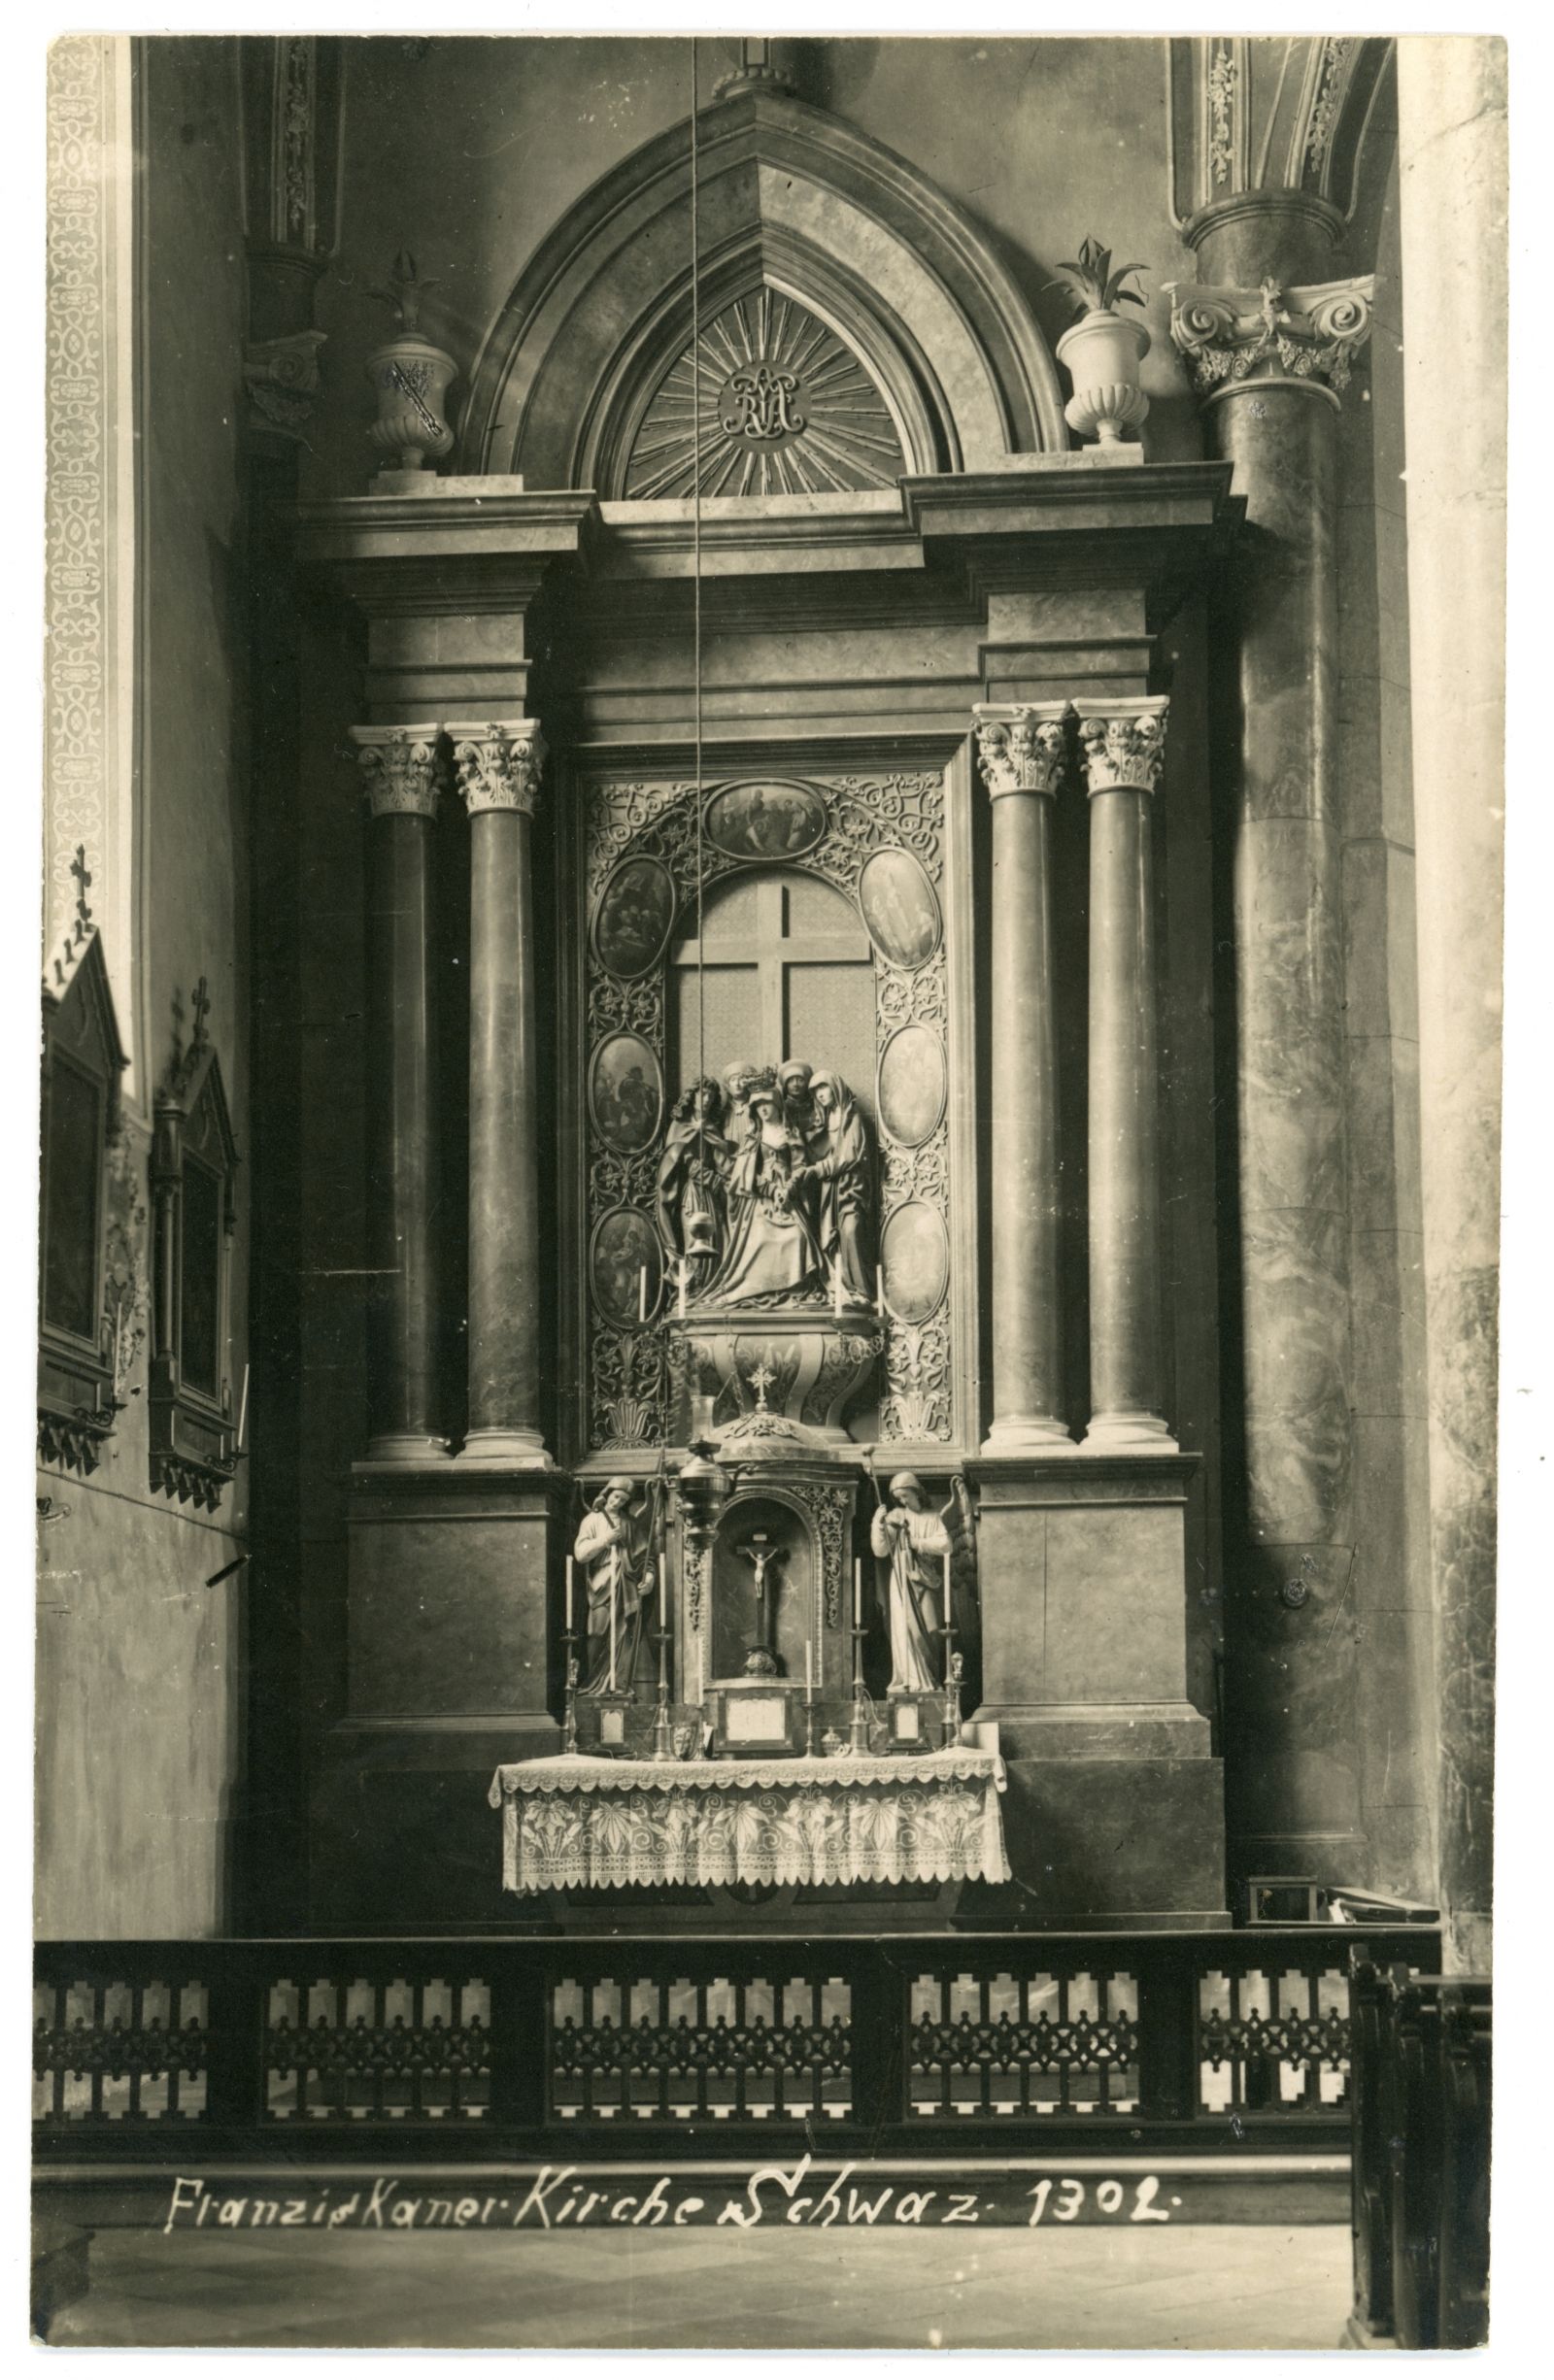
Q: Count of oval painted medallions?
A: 7